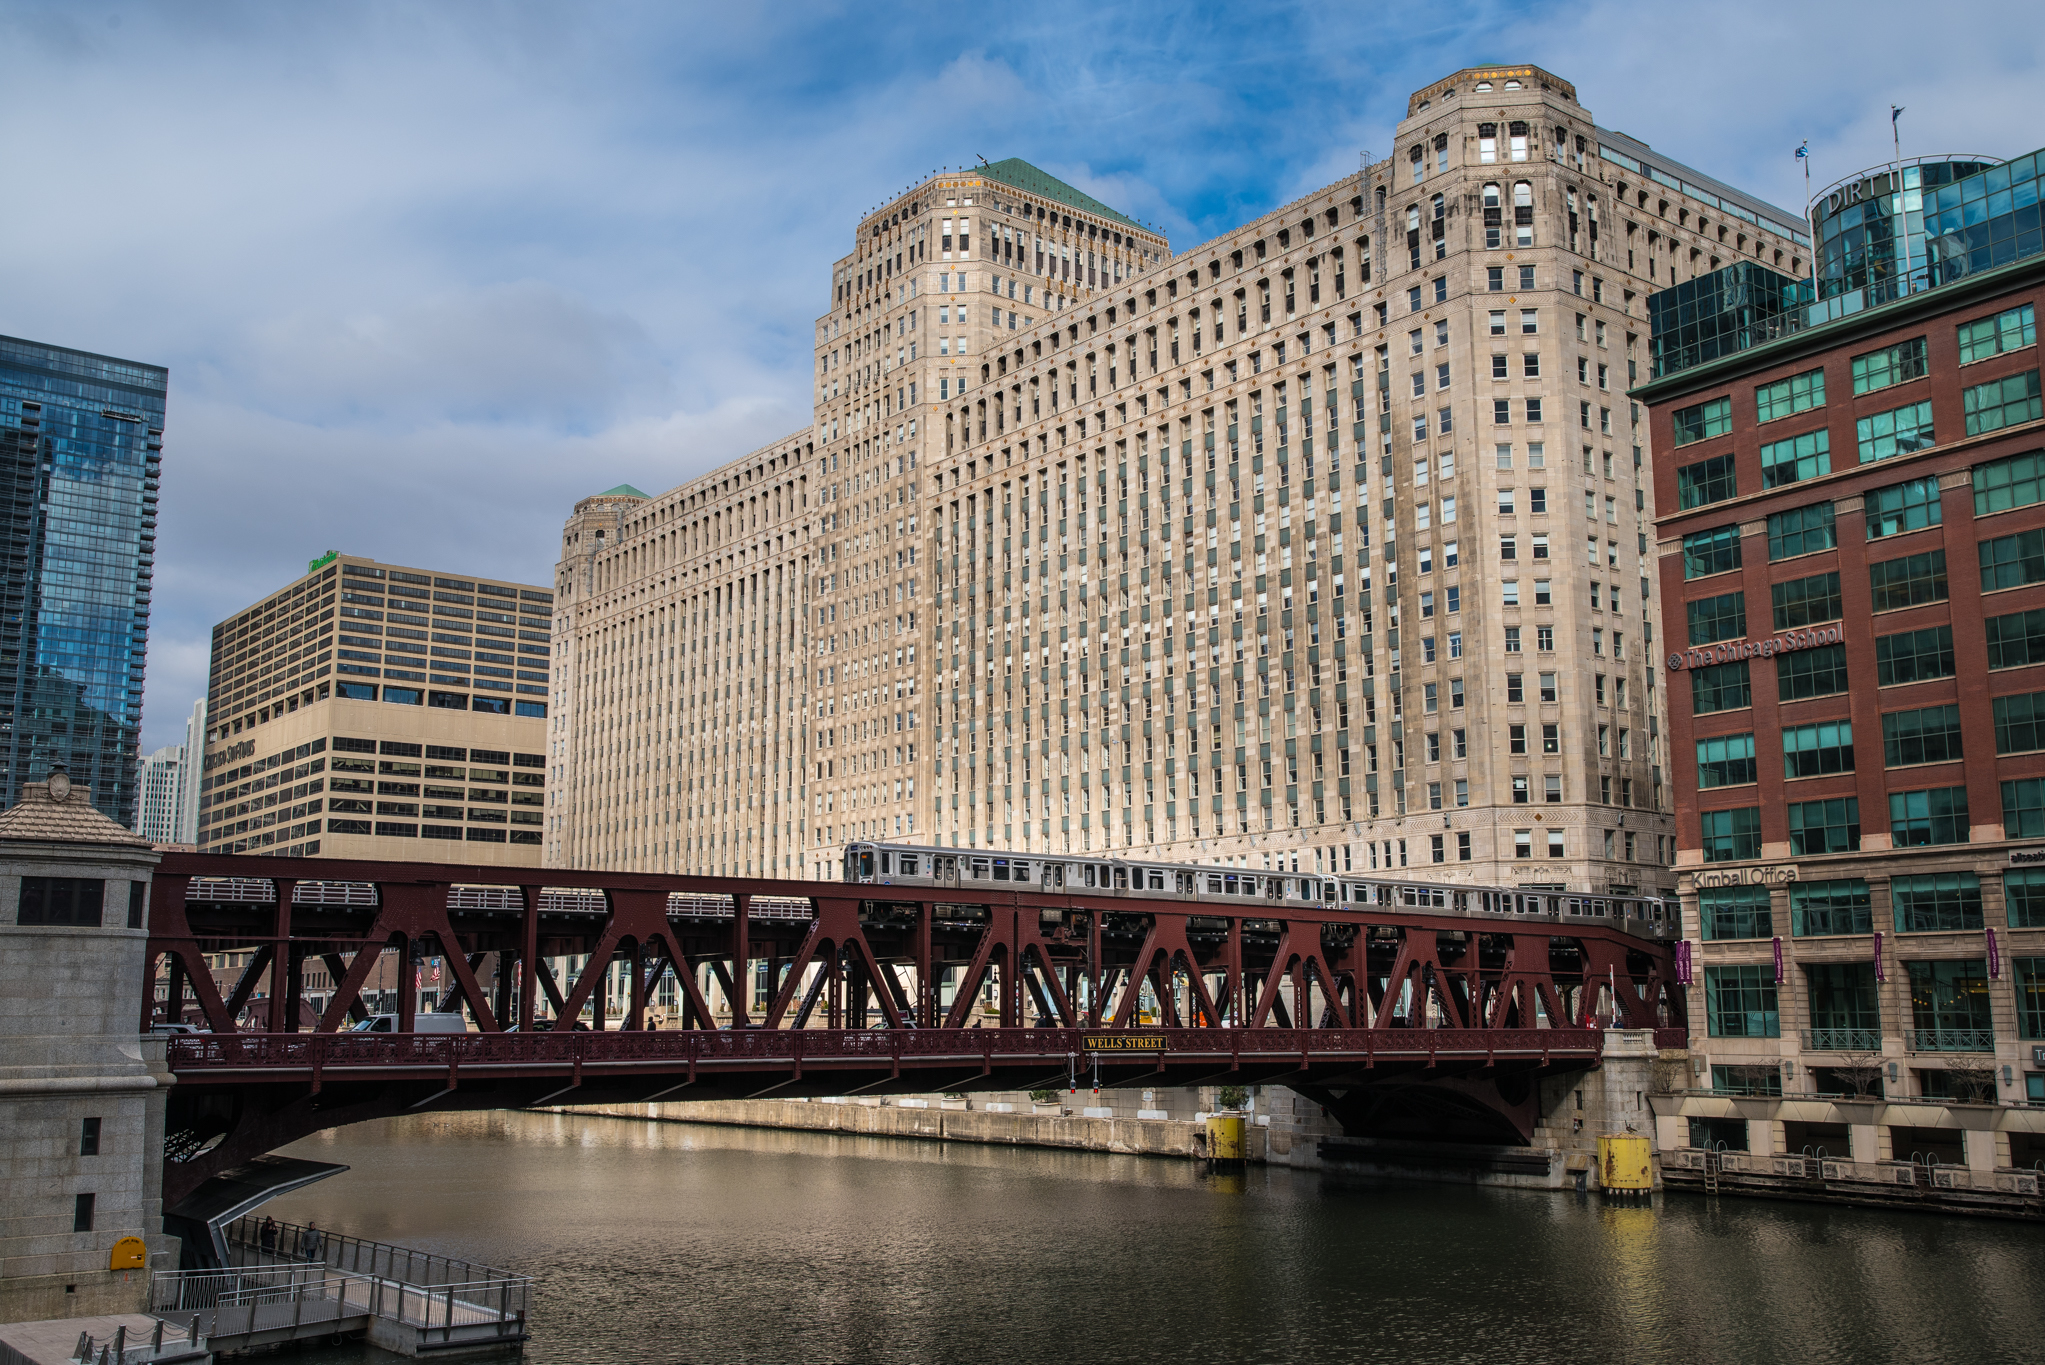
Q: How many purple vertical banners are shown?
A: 5